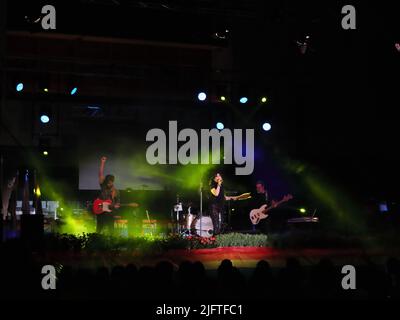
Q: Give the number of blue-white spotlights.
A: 7